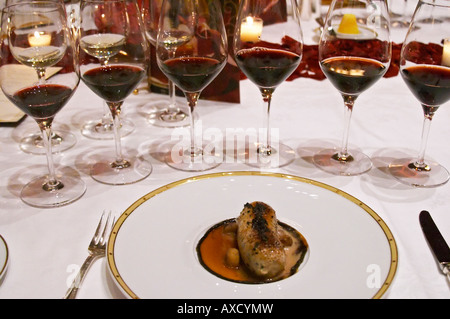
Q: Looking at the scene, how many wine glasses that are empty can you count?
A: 0